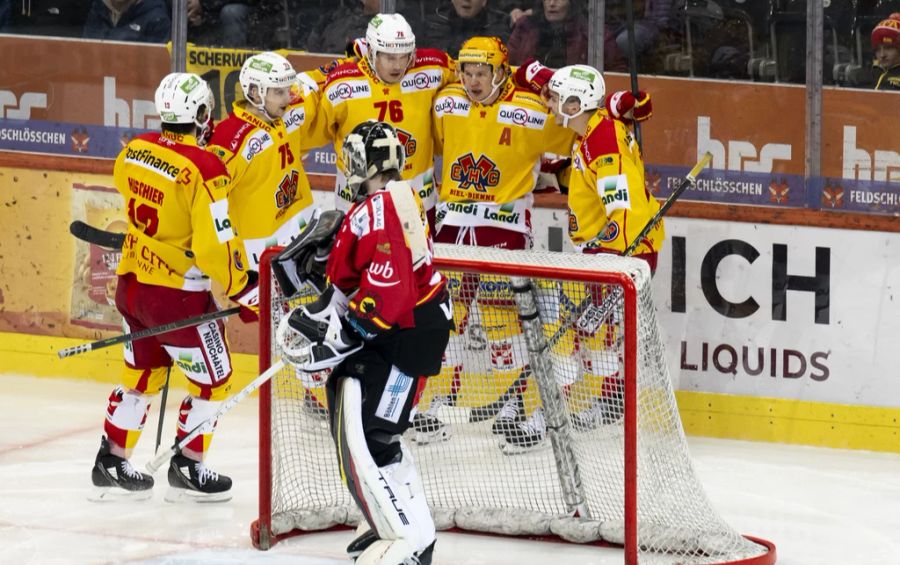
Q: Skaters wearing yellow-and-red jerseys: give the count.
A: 5